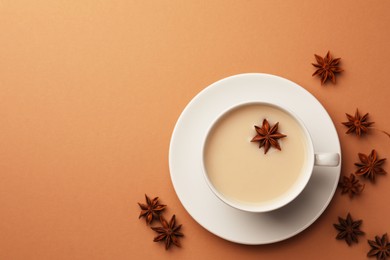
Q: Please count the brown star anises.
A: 9